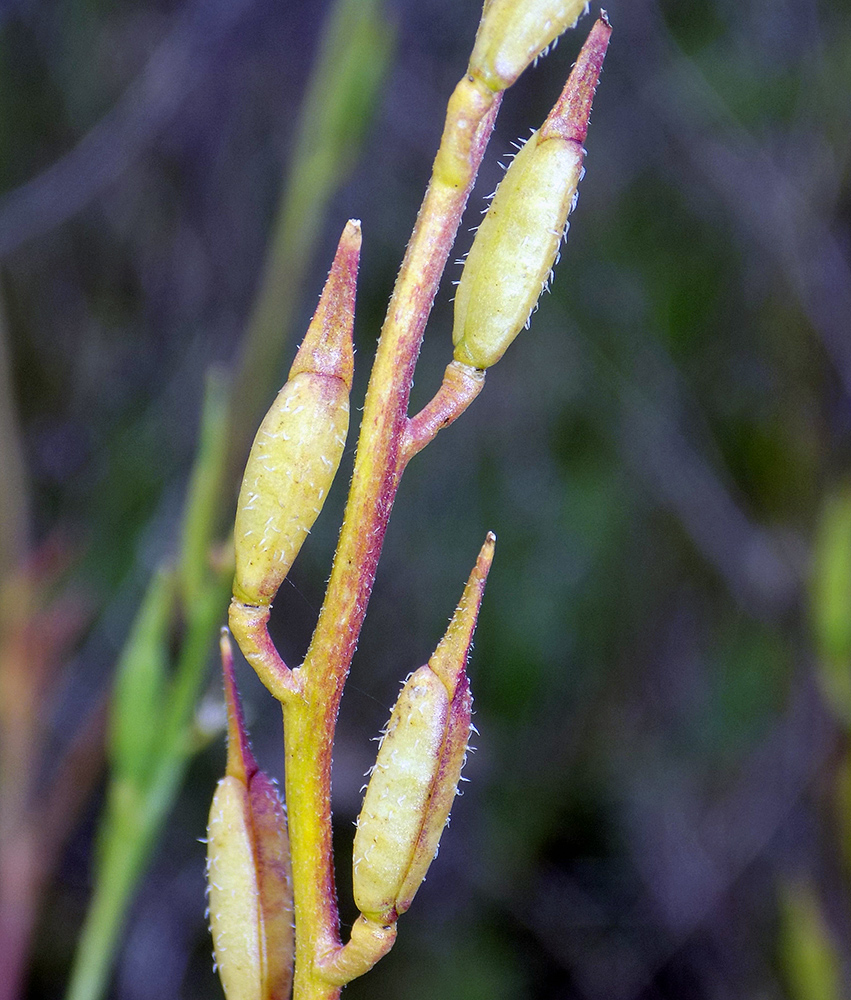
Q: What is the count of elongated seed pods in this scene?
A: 5